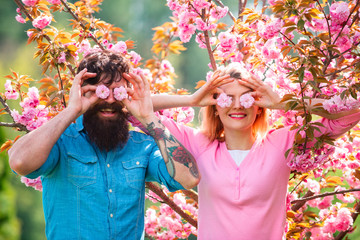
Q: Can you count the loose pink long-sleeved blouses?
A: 1